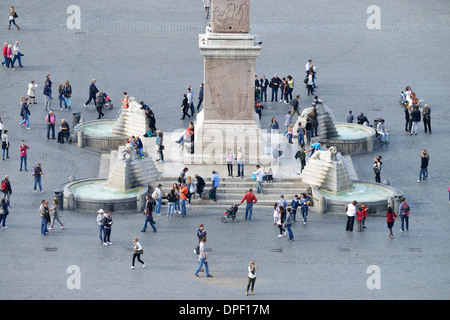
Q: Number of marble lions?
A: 4